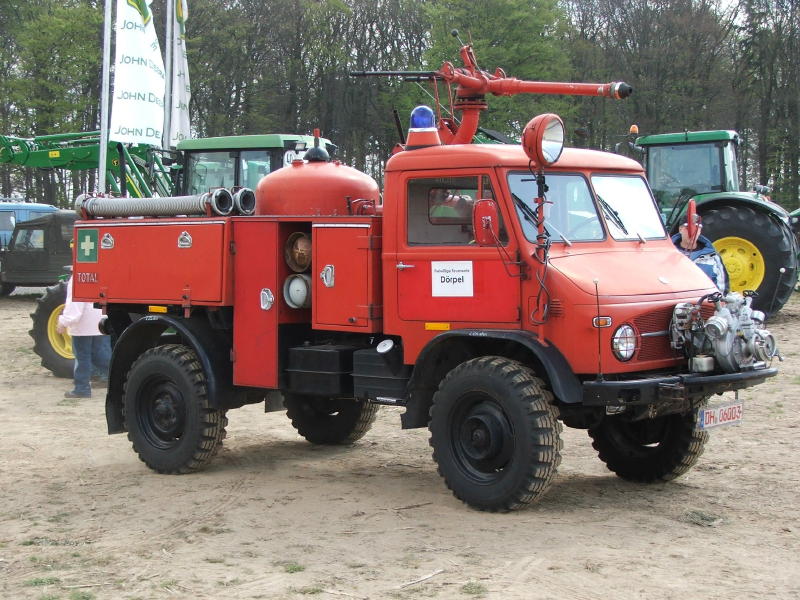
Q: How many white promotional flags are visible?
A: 2